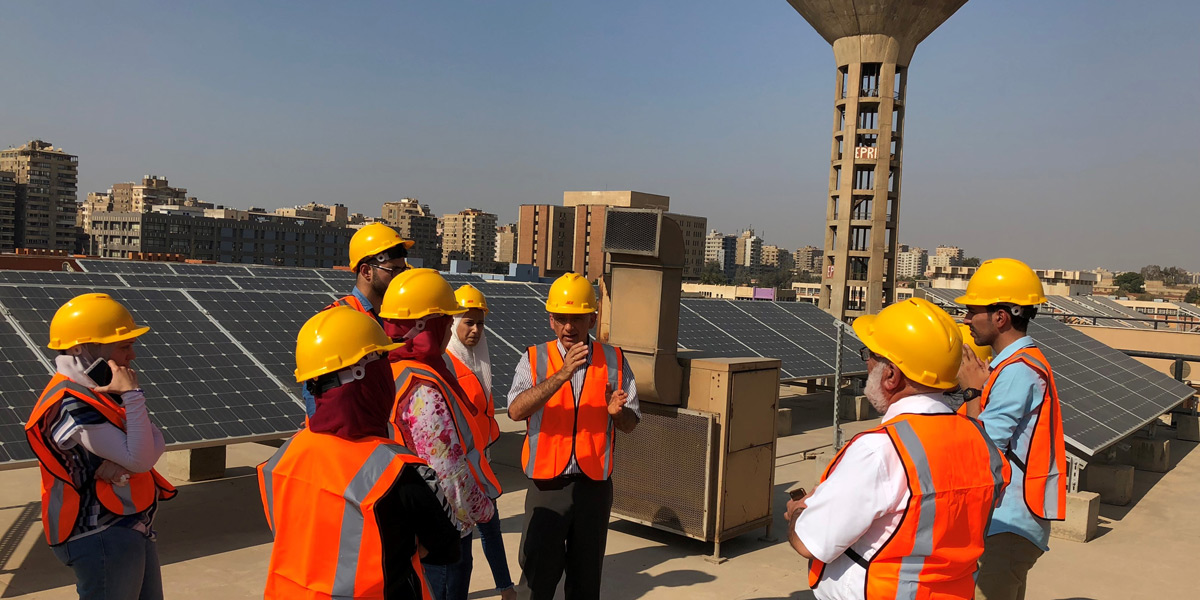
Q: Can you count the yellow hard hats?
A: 9